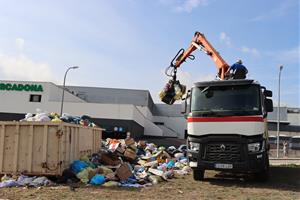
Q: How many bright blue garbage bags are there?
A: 2